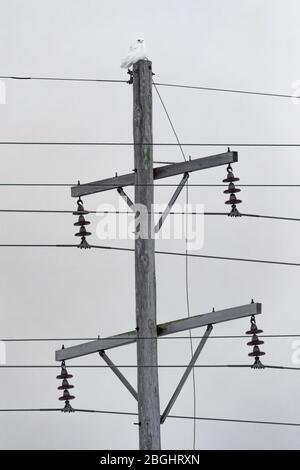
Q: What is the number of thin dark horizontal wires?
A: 8